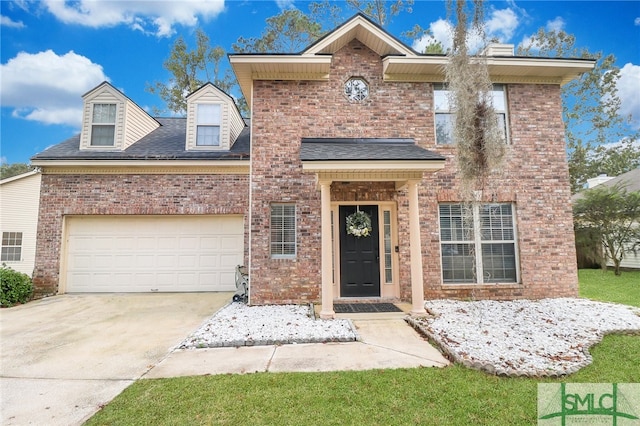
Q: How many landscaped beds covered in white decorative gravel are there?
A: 2